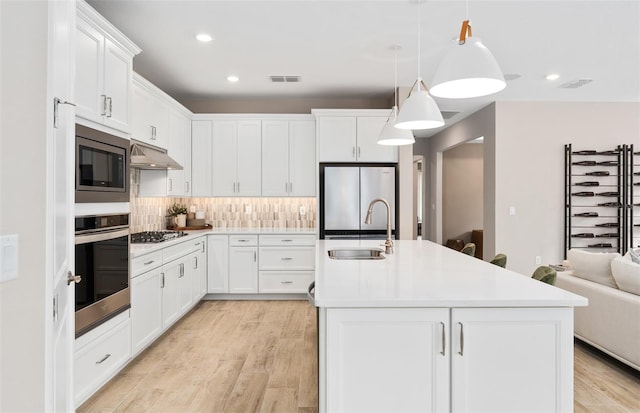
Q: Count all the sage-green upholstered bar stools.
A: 3